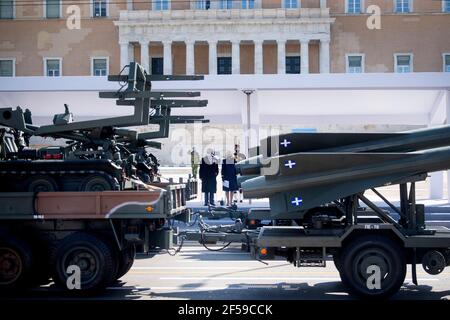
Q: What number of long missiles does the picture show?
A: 3